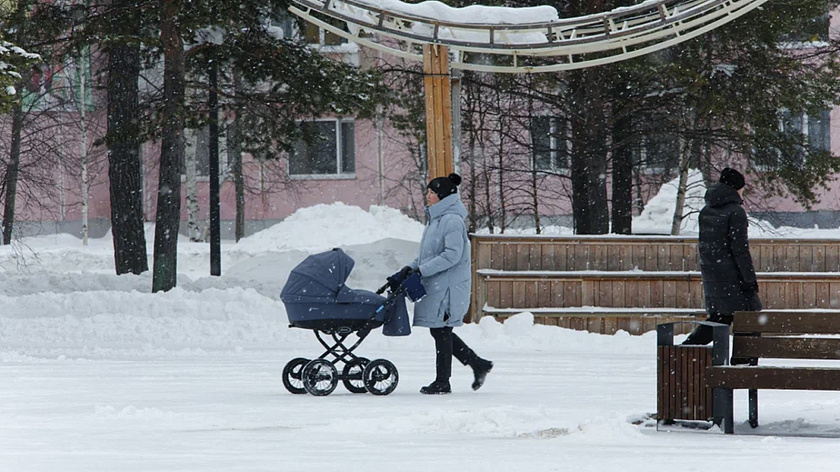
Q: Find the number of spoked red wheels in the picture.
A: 0